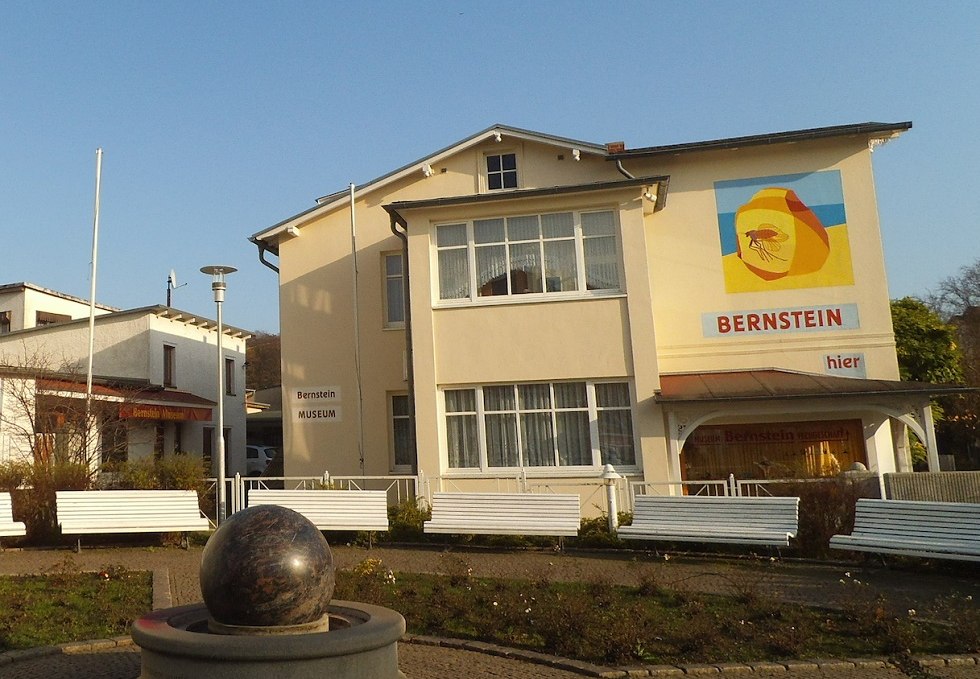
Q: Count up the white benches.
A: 6